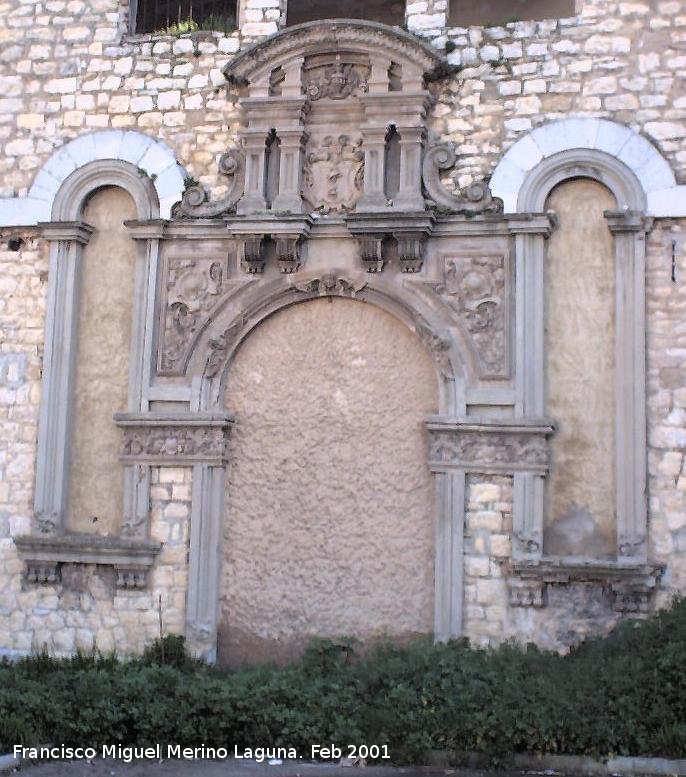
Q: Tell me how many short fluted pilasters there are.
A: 4